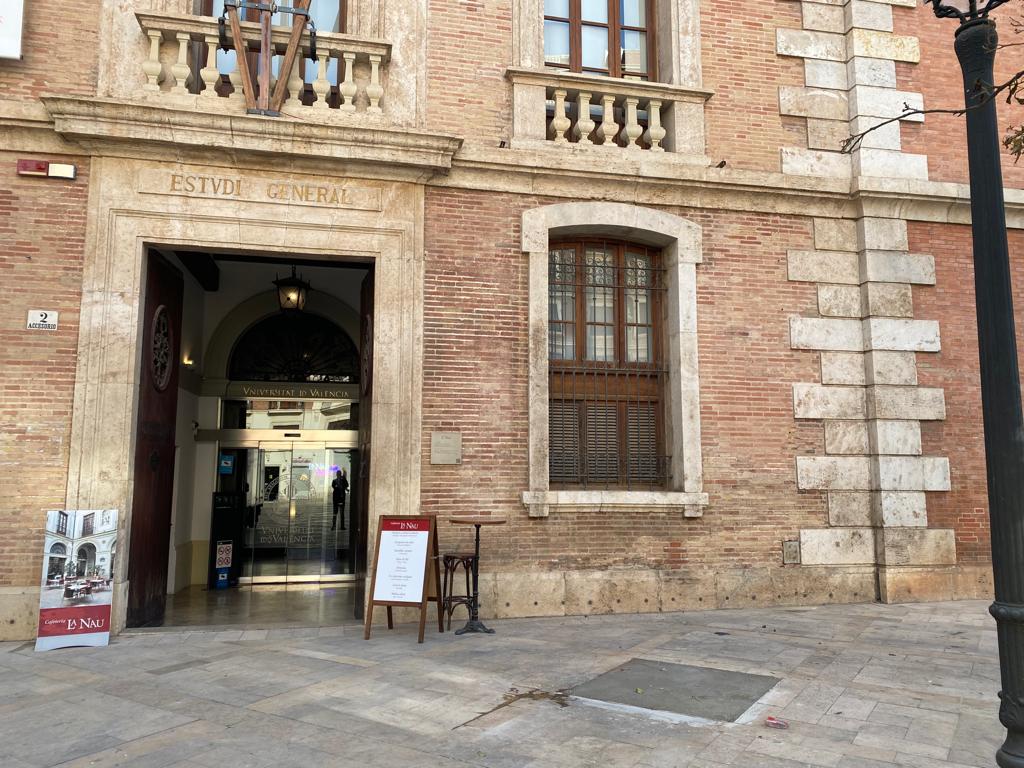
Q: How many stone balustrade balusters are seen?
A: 14